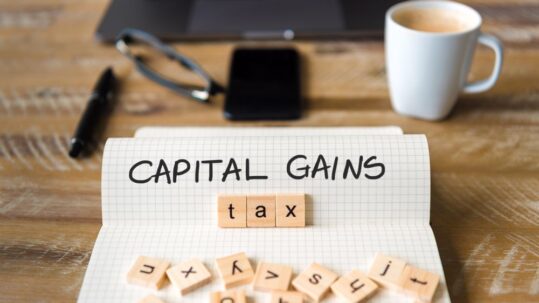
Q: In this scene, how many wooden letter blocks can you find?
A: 14